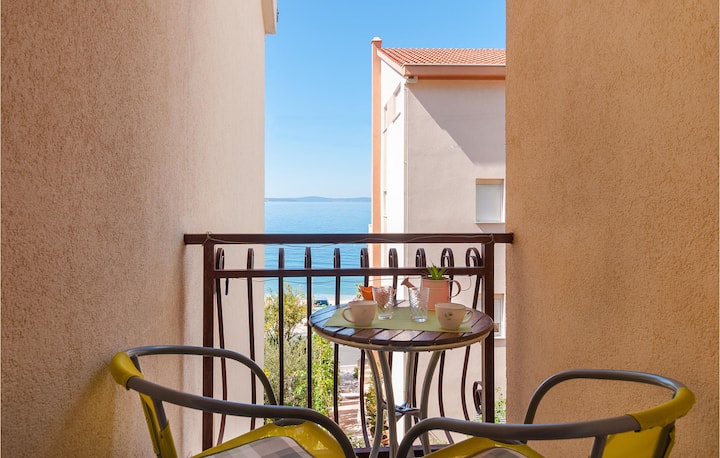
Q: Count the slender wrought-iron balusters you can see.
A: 10